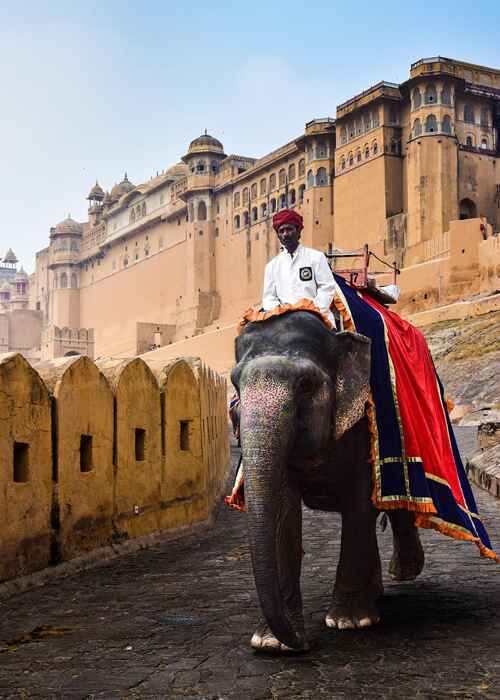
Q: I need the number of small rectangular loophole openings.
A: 4